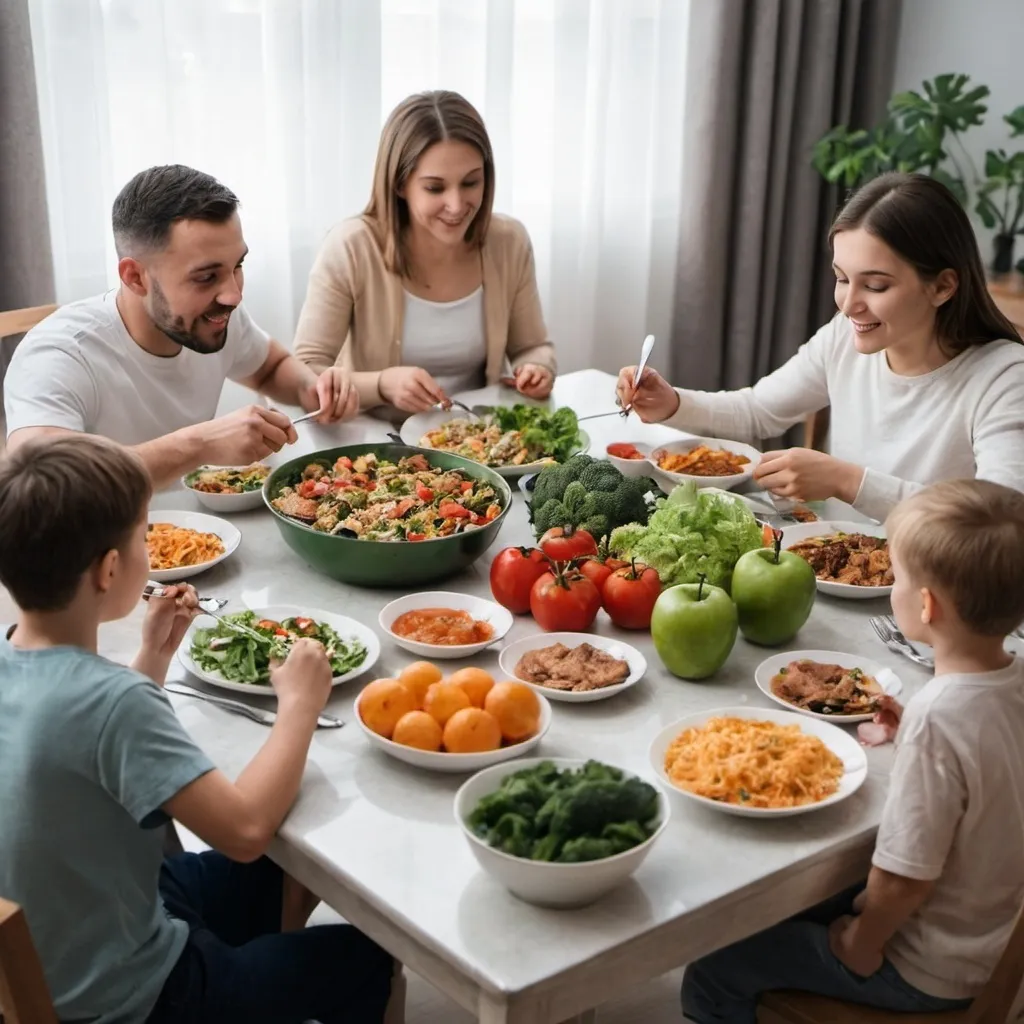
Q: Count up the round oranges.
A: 7